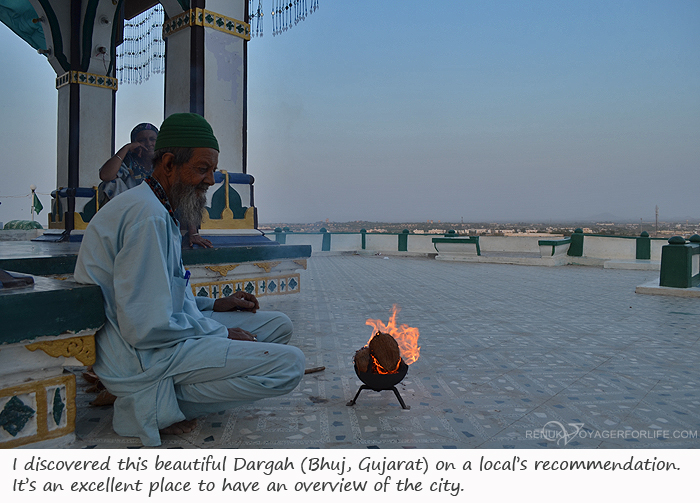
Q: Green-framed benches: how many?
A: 2